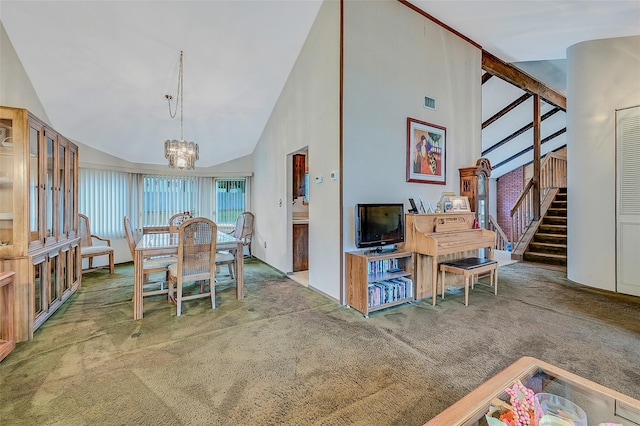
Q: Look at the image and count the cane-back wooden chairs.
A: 6